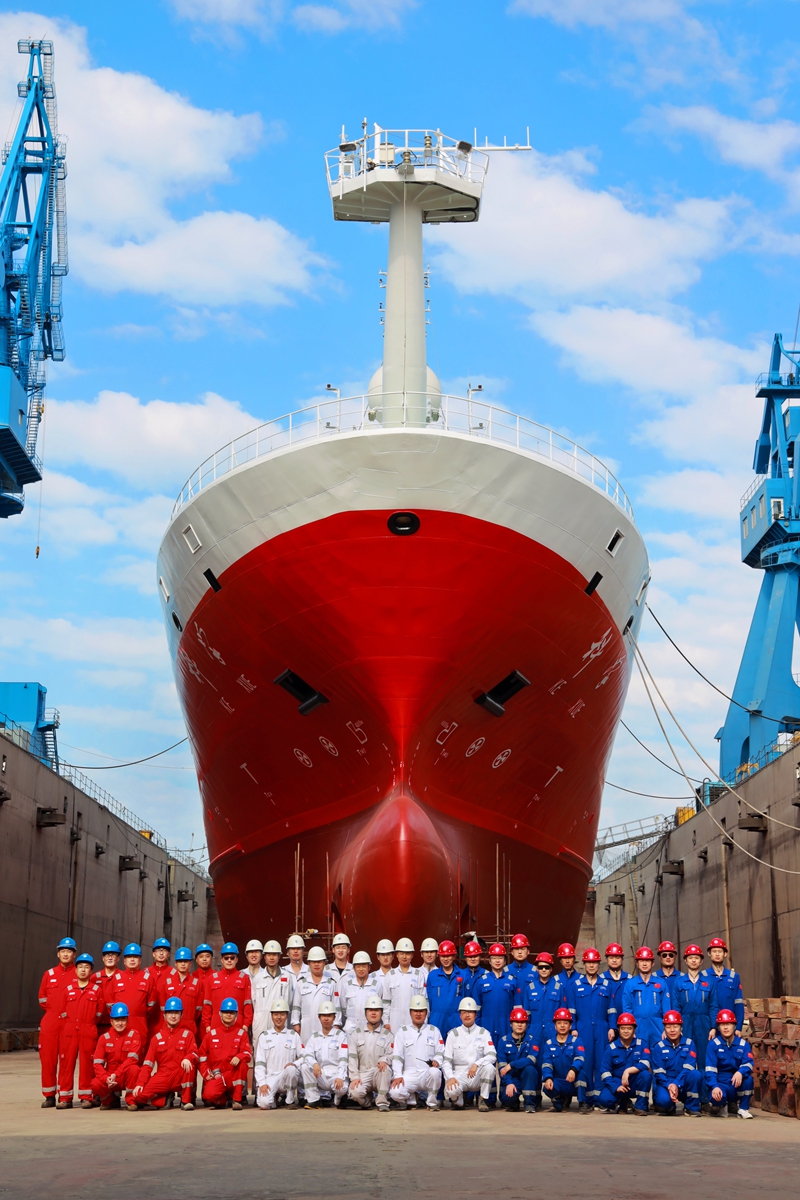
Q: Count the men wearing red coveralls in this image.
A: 11